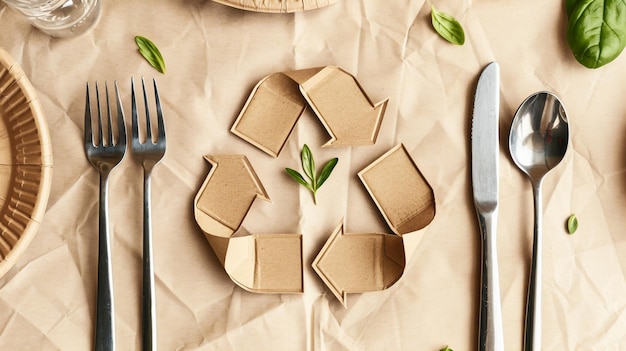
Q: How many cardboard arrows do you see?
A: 3